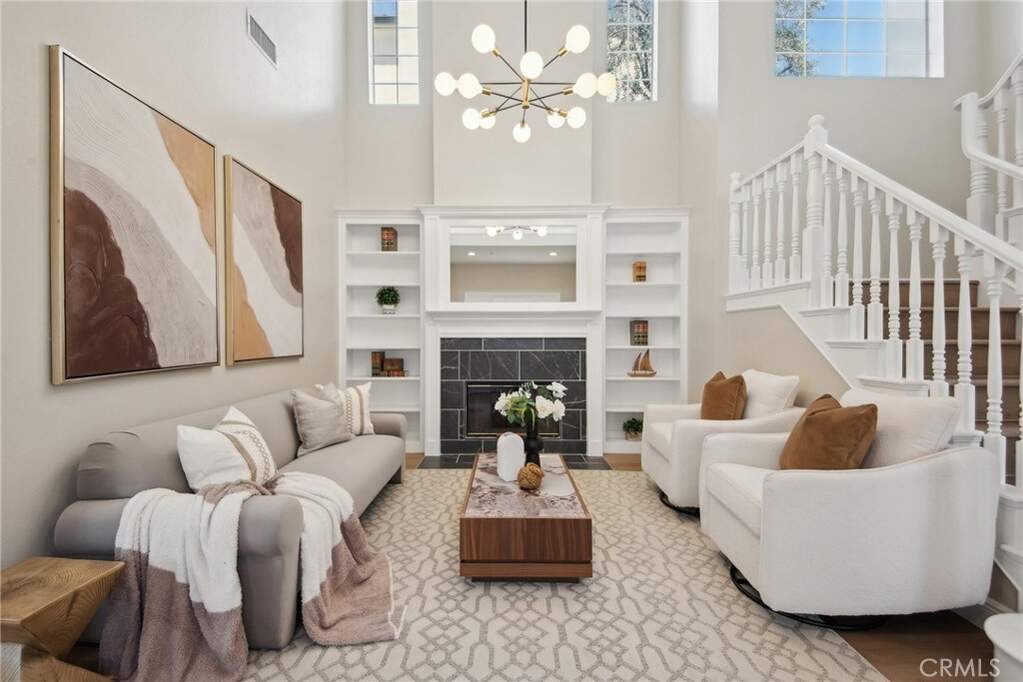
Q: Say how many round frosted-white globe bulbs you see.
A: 12